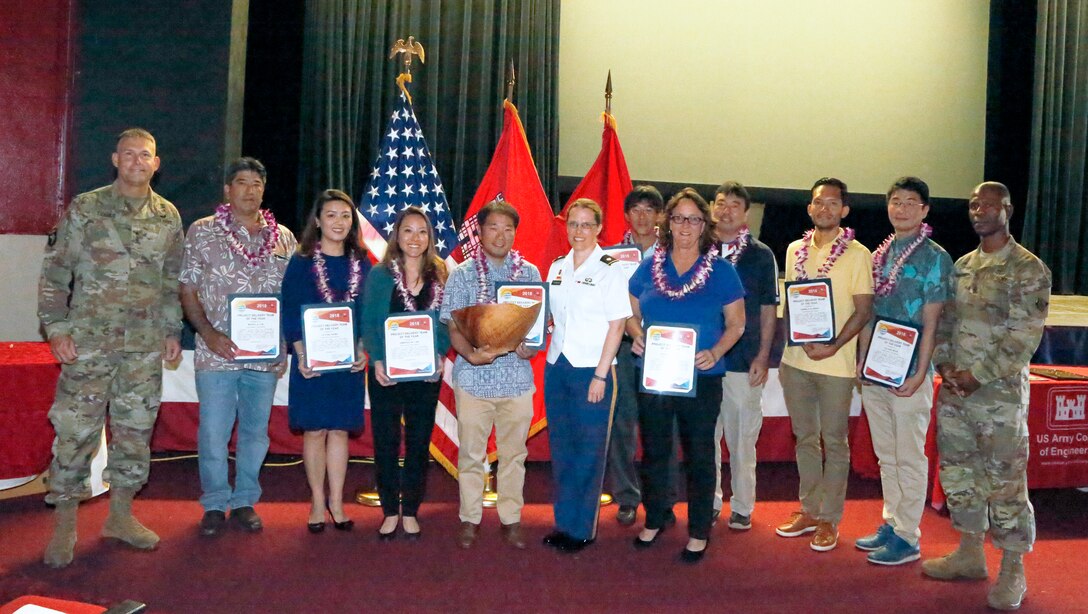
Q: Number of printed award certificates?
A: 8